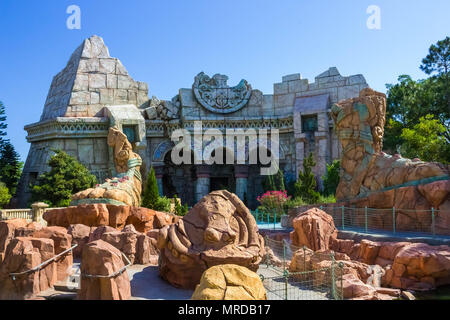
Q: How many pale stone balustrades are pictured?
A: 1